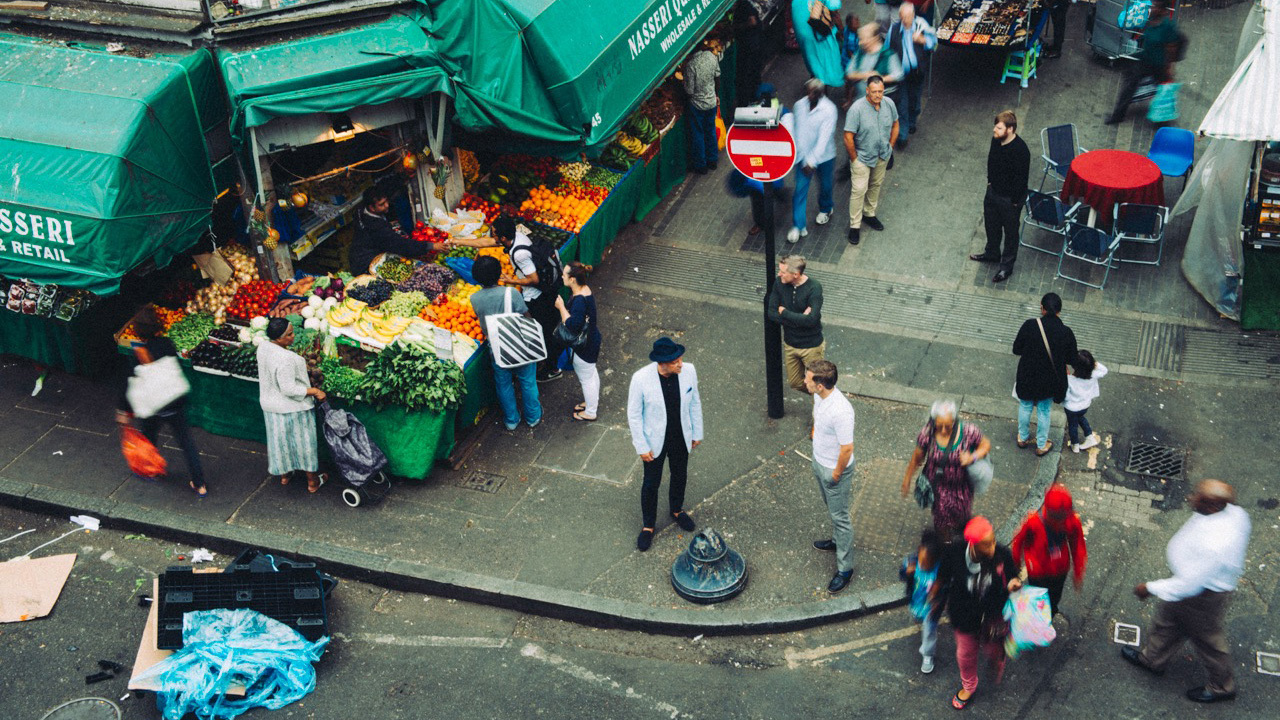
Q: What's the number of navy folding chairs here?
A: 4